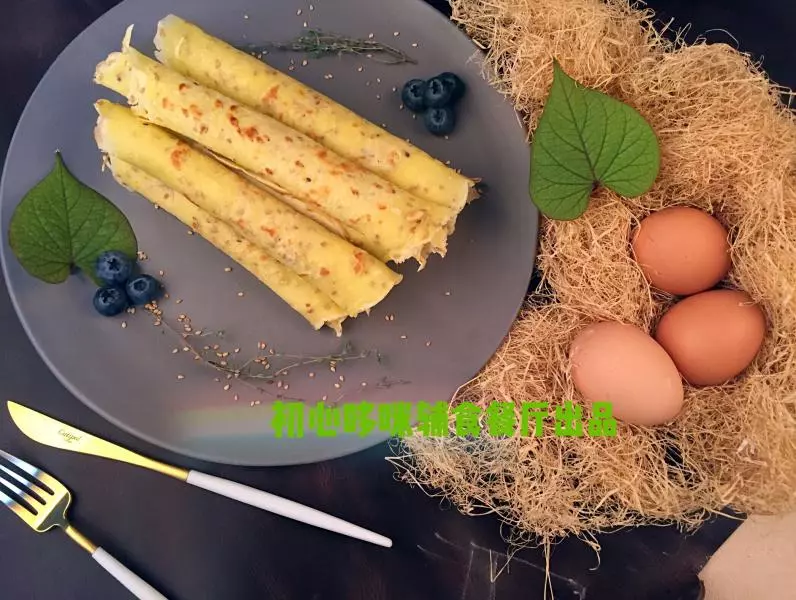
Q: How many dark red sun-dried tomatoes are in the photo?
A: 0